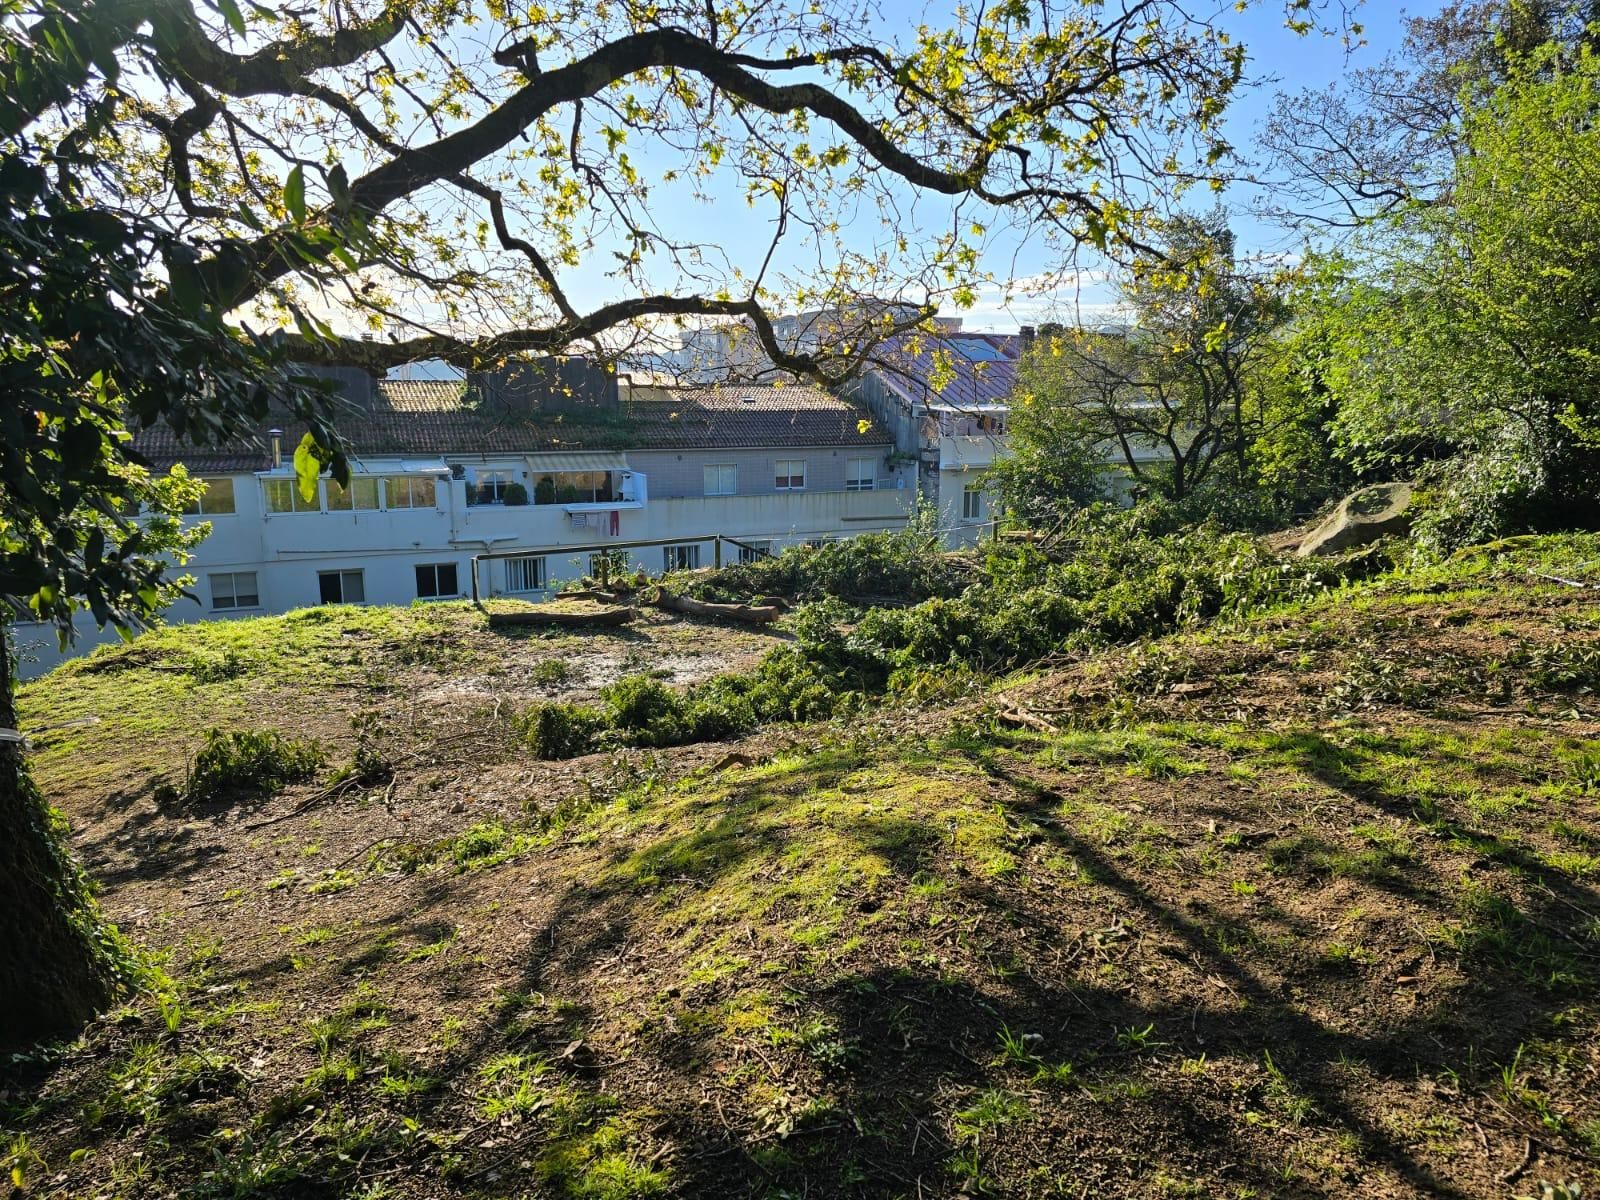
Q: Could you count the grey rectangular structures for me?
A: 2